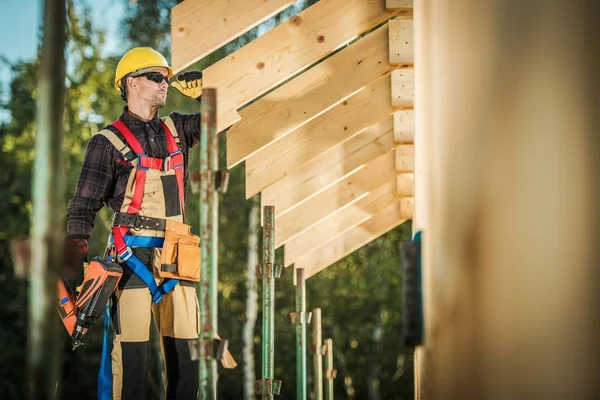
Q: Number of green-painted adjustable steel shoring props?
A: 6